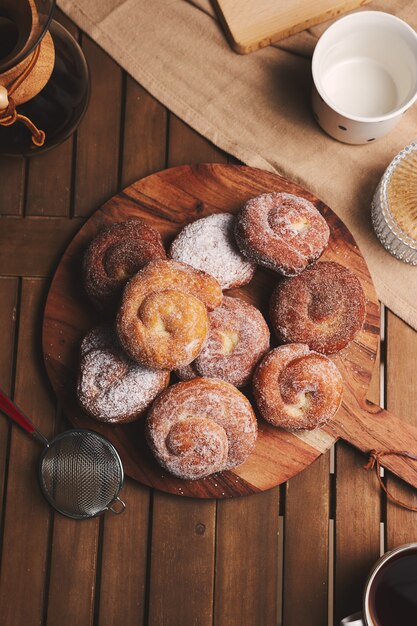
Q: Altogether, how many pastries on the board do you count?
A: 9